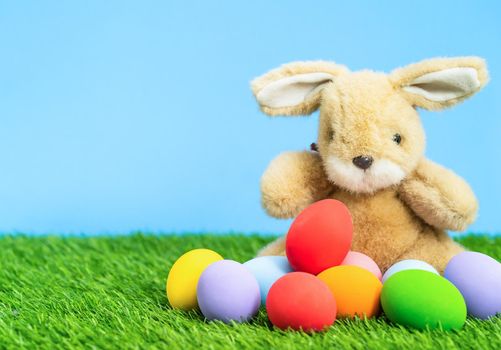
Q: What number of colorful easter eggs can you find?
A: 10